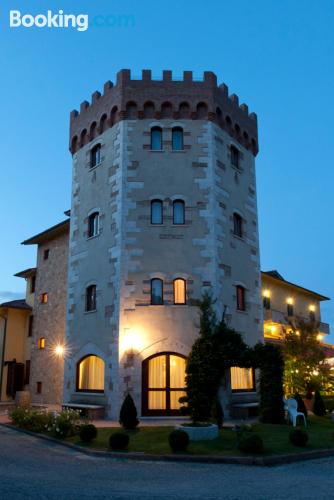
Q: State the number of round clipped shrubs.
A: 5